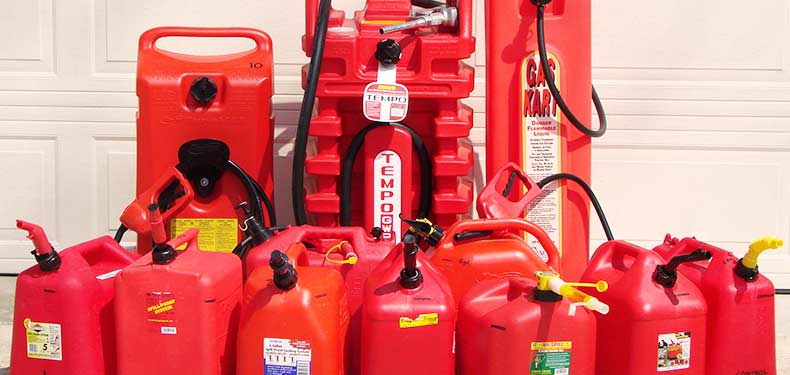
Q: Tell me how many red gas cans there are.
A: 12